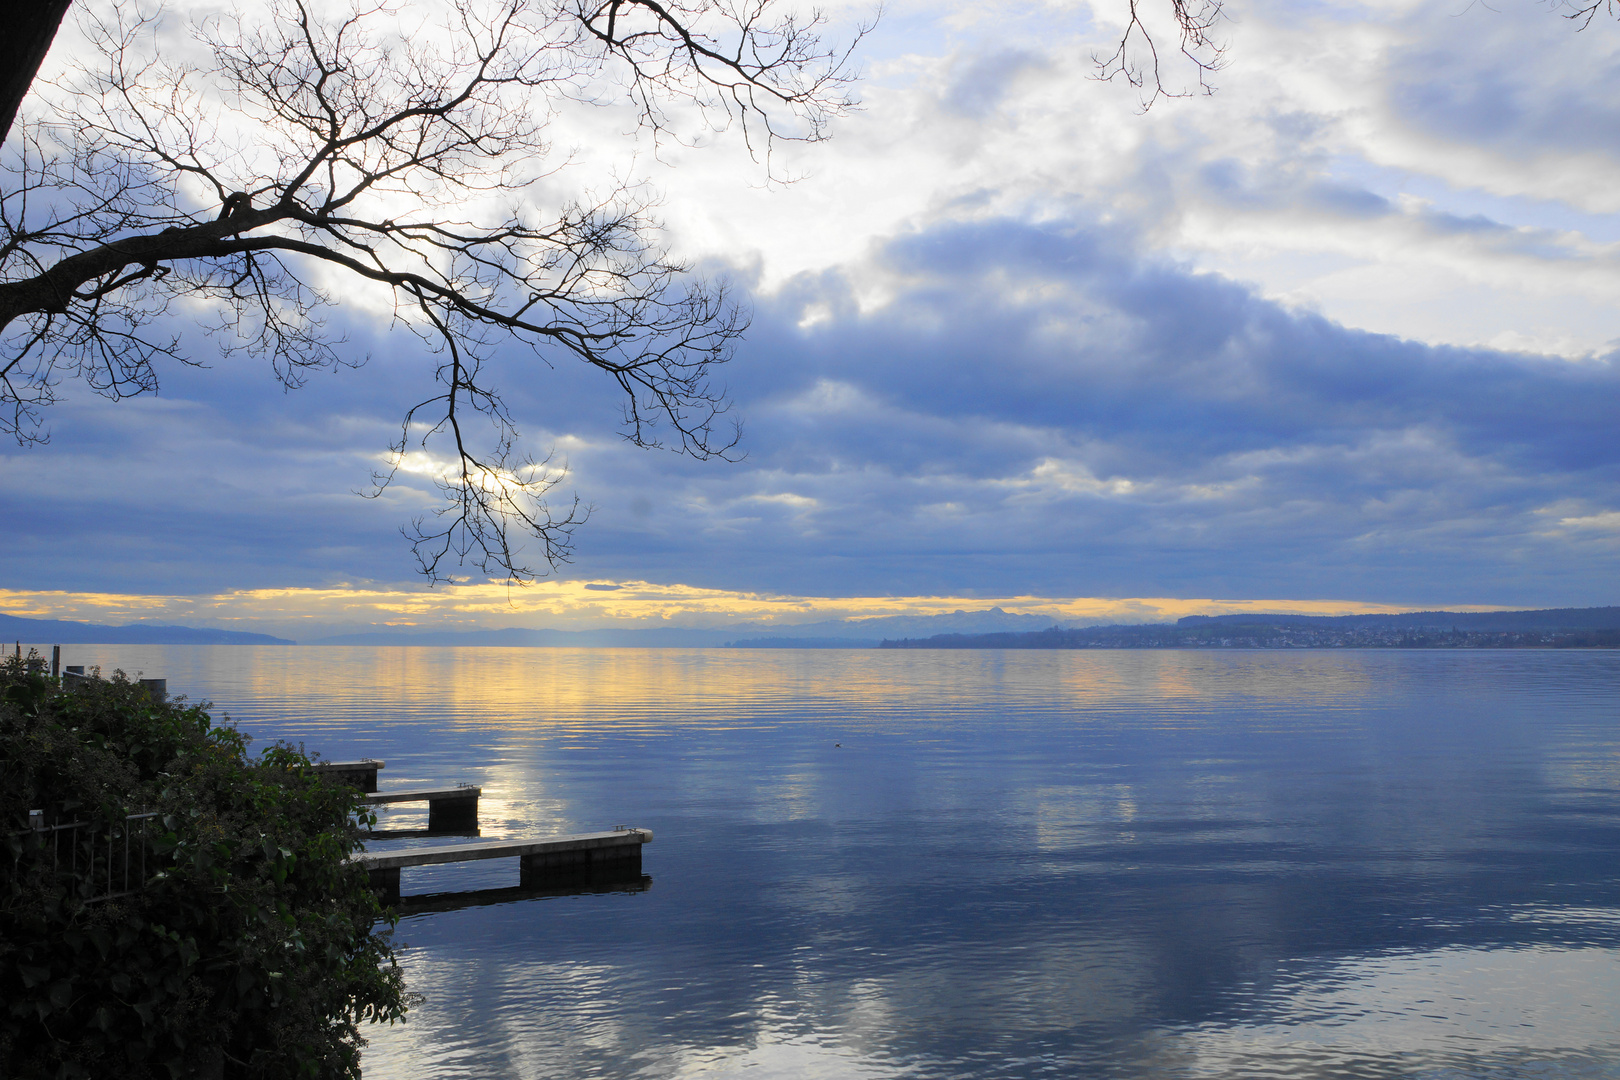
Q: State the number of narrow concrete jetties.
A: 3